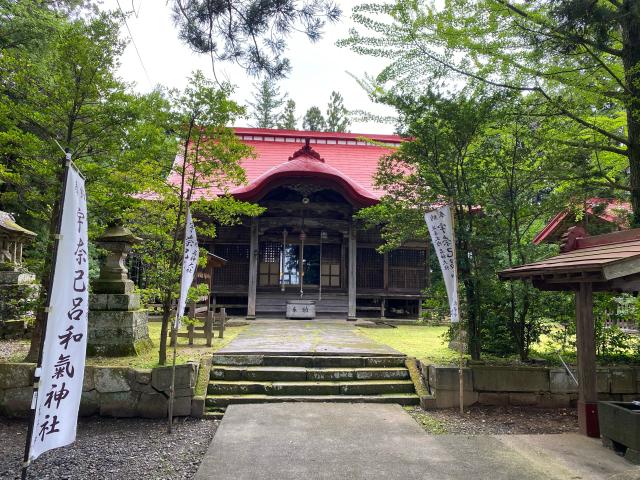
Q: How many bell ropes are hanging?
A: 3